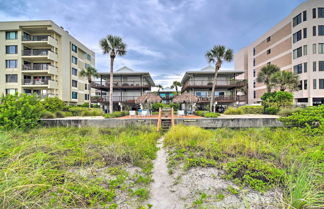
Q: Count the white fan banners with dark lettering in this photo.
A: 0